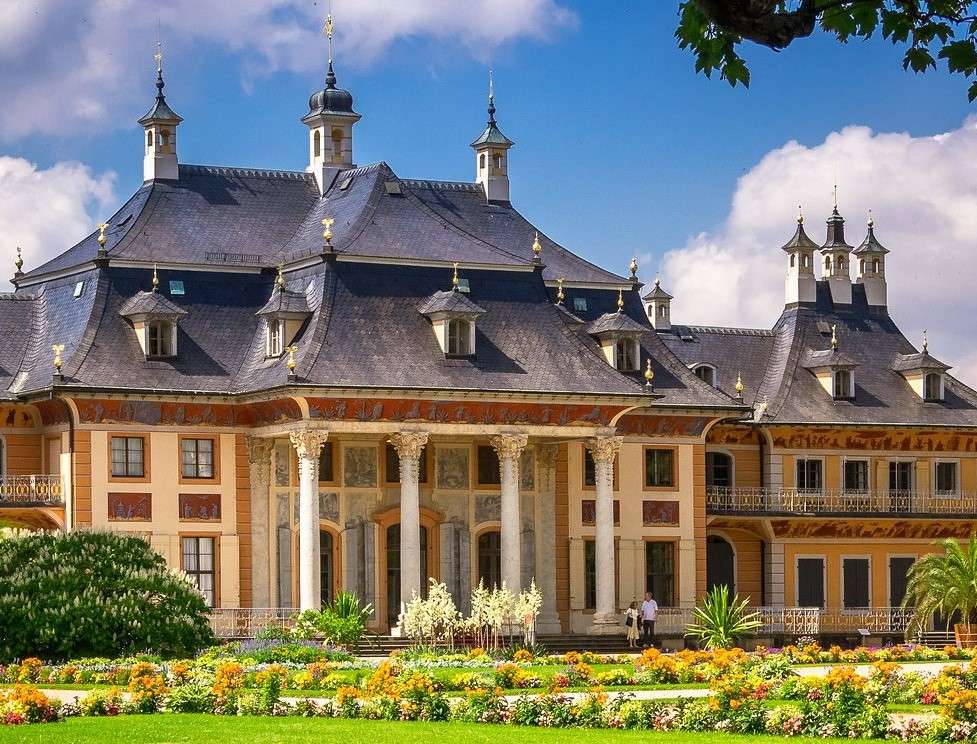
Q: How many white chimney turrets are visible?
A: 7